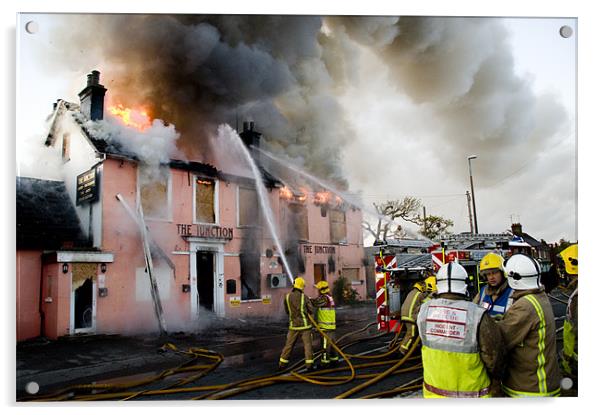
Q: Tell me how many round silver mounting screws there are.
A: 4